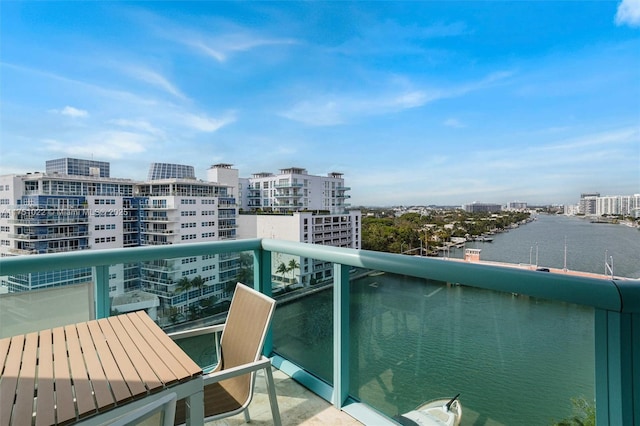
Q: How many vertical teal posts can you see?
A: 4